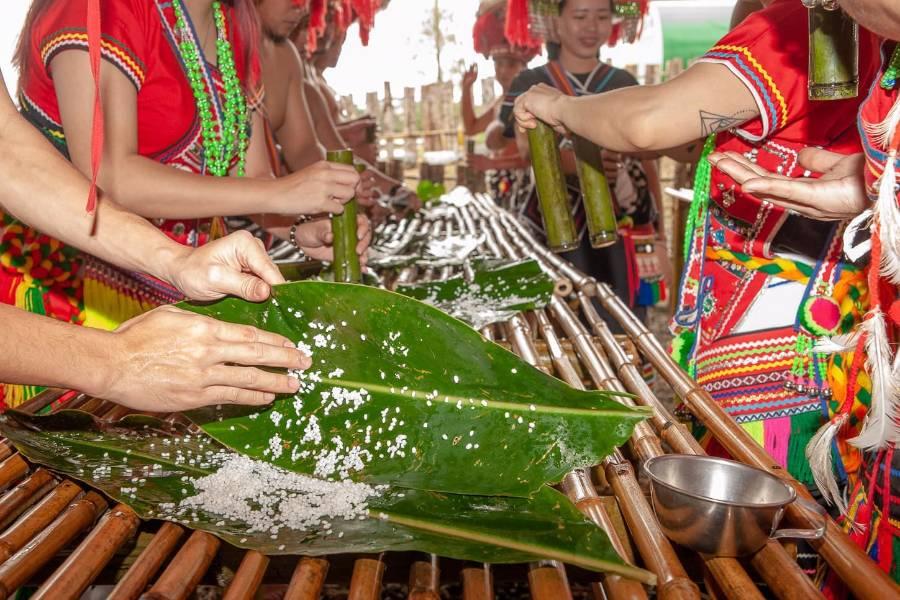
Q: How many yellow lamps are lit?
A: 0